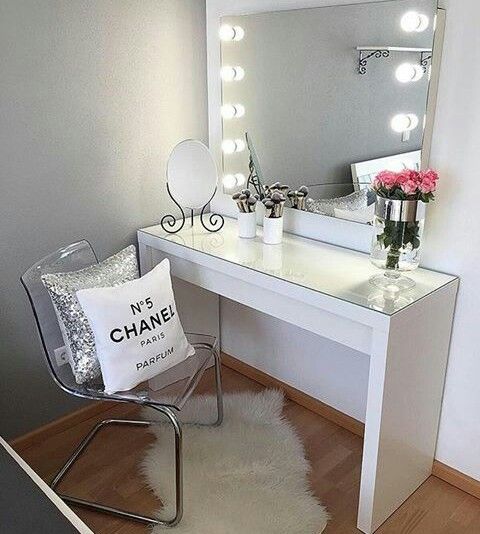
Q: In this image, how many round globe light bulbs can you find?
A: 8